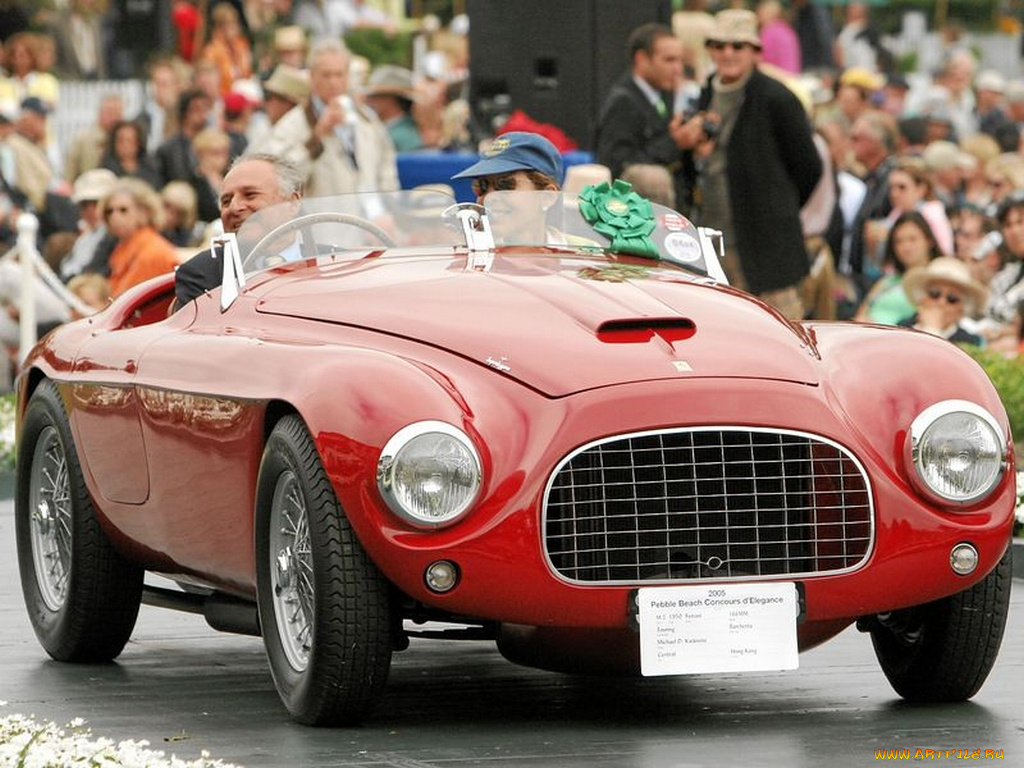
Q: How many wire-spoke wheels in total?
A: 2